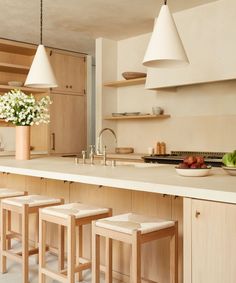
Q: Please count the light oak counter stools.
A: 4